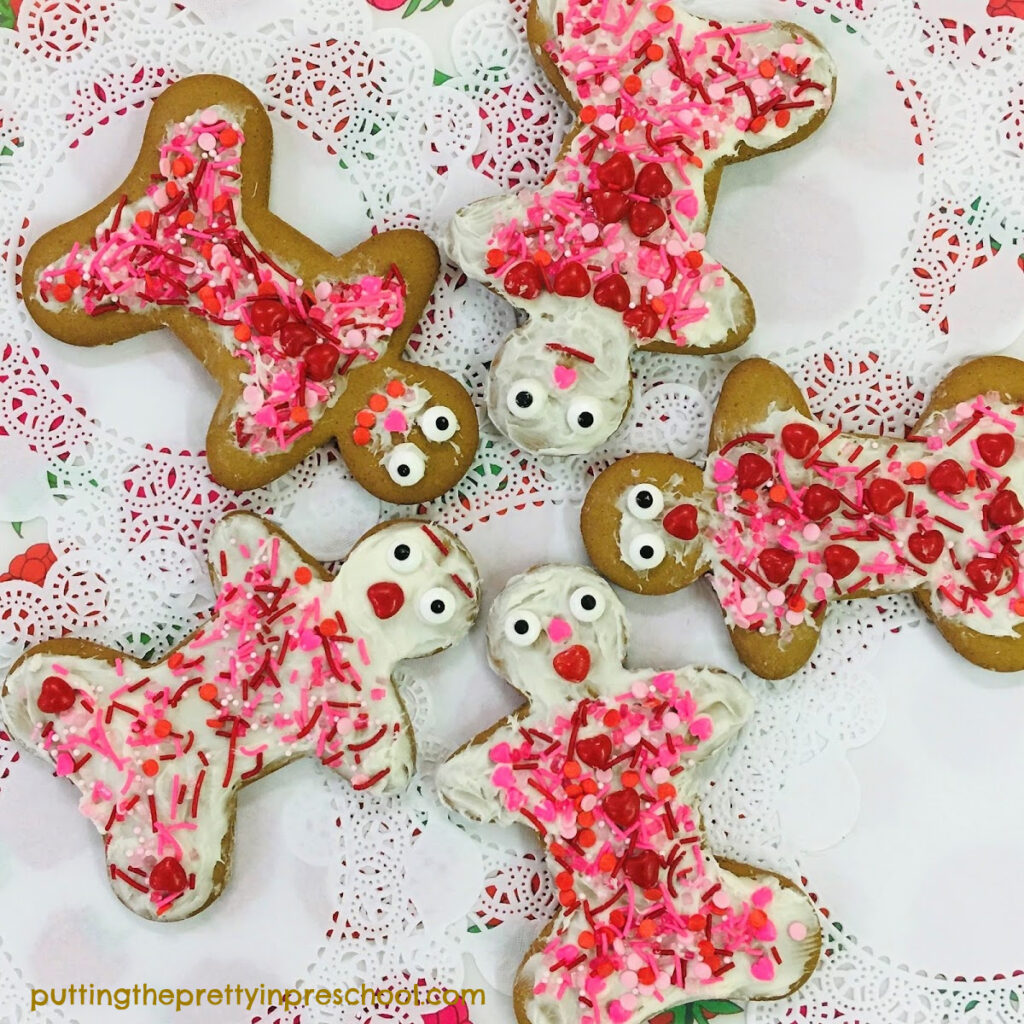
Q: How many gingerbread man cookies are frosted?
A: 5